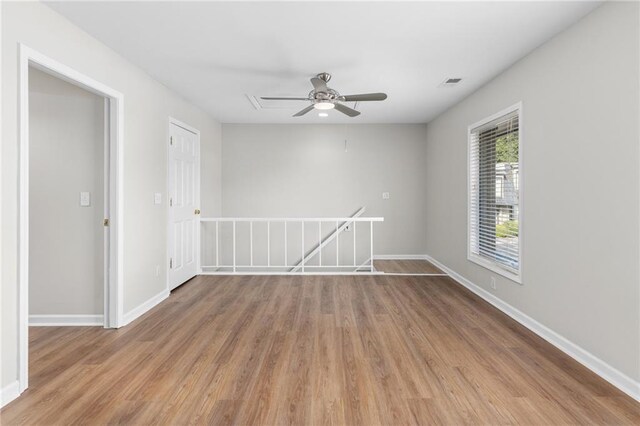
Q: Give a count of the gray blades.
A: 5